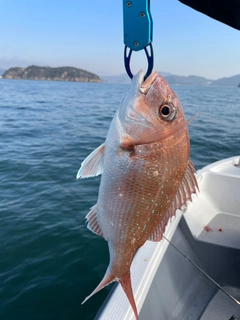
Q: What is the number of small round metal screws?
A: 3